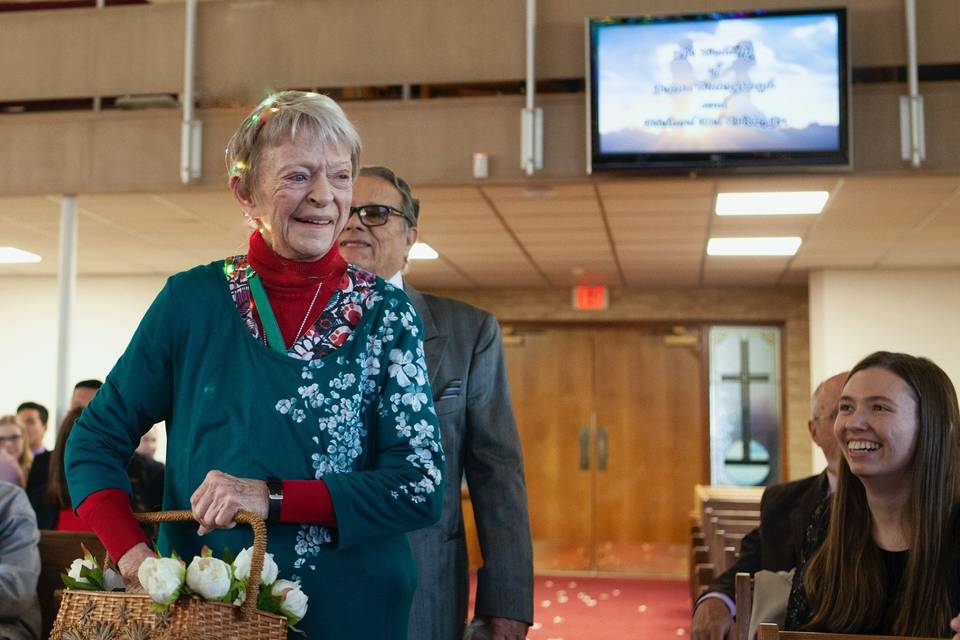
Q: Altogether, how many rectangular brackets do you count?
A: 3